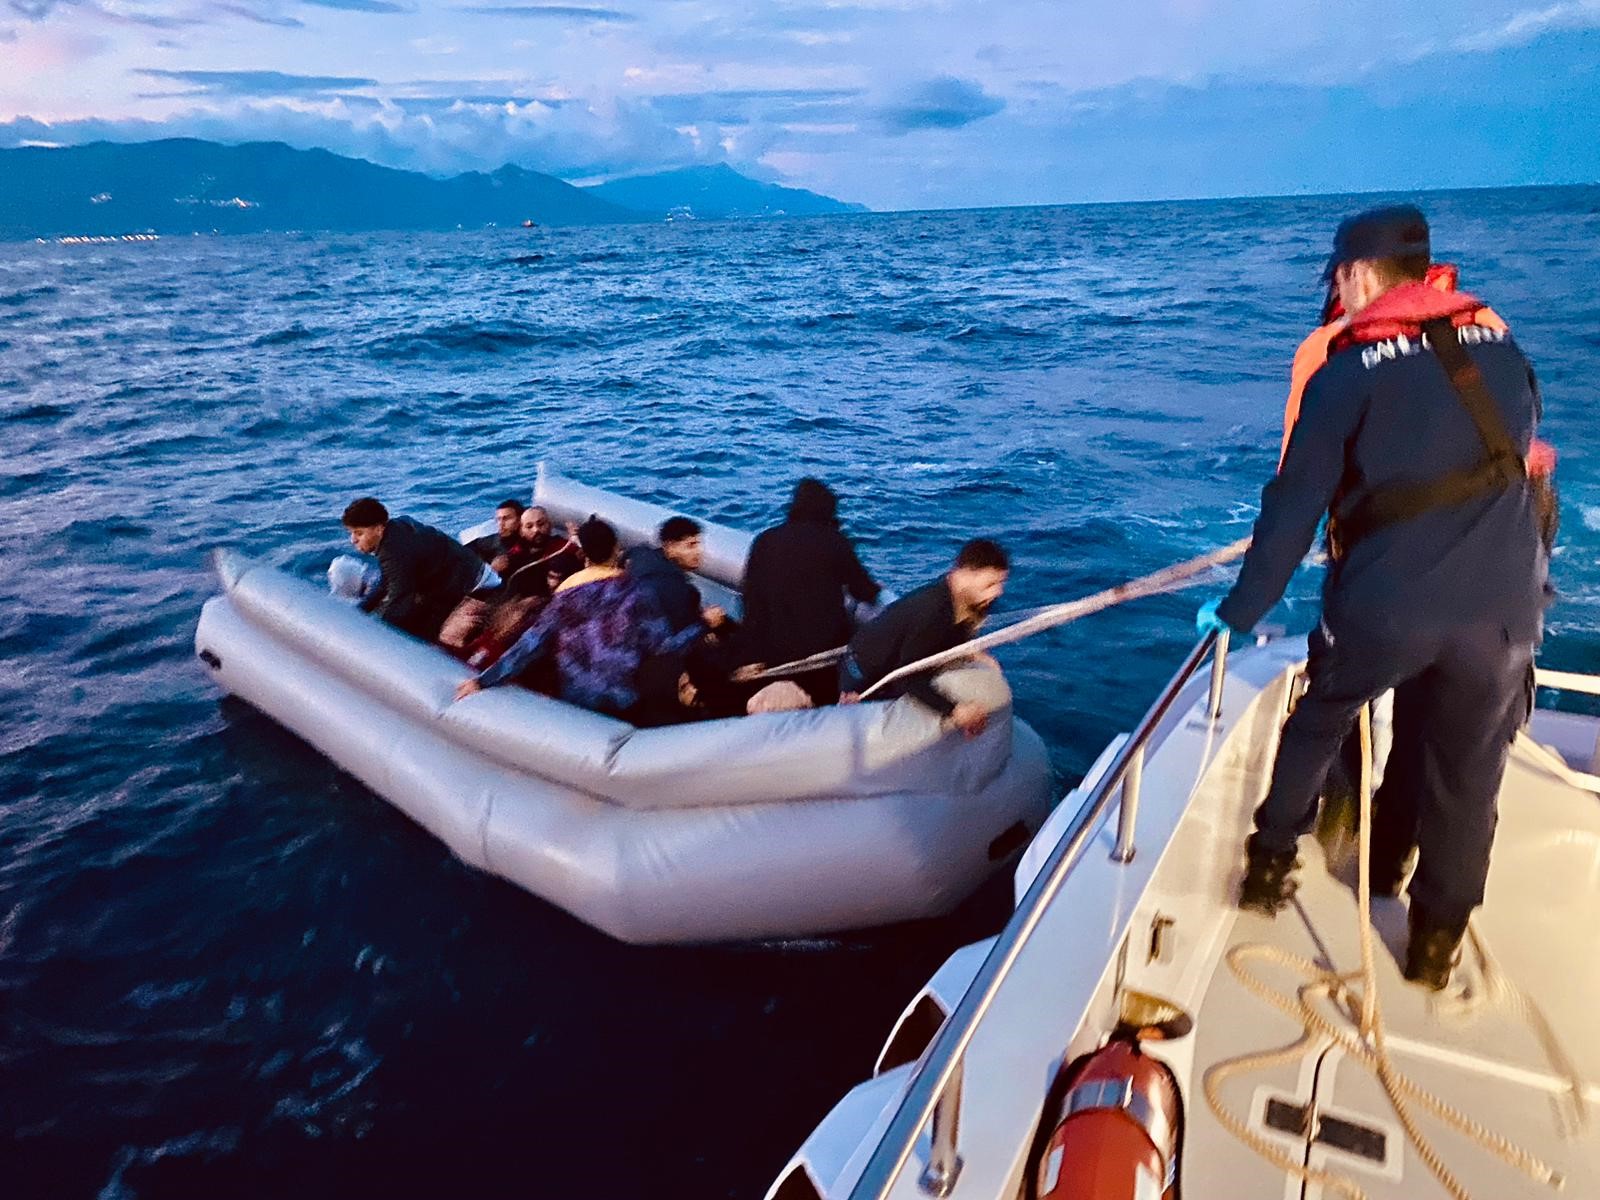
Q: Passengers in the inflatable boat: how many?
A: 7